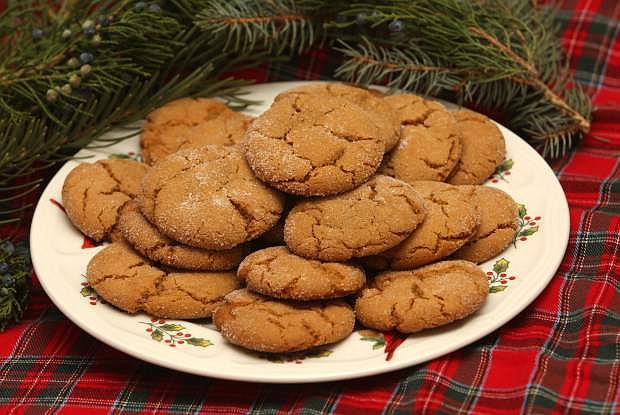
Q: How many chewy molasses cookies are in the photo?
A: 15